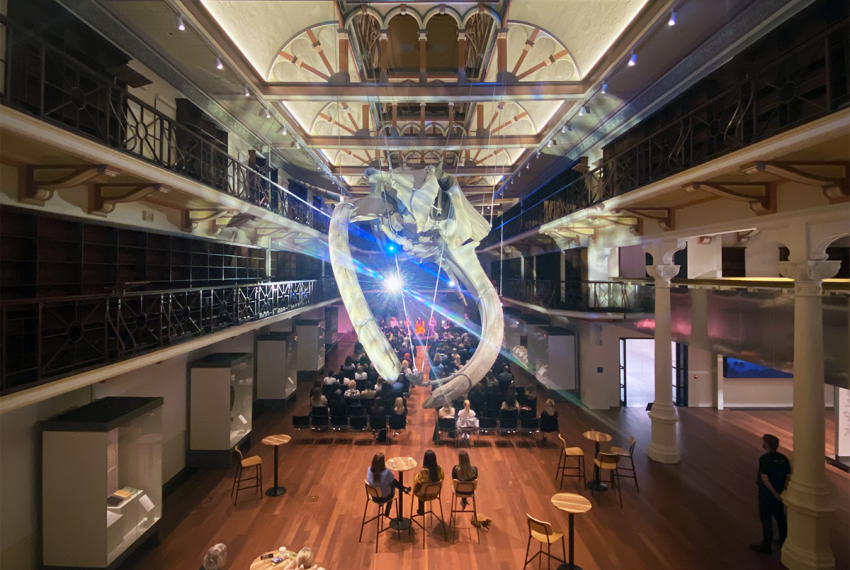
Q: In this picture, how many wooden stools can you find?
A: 8